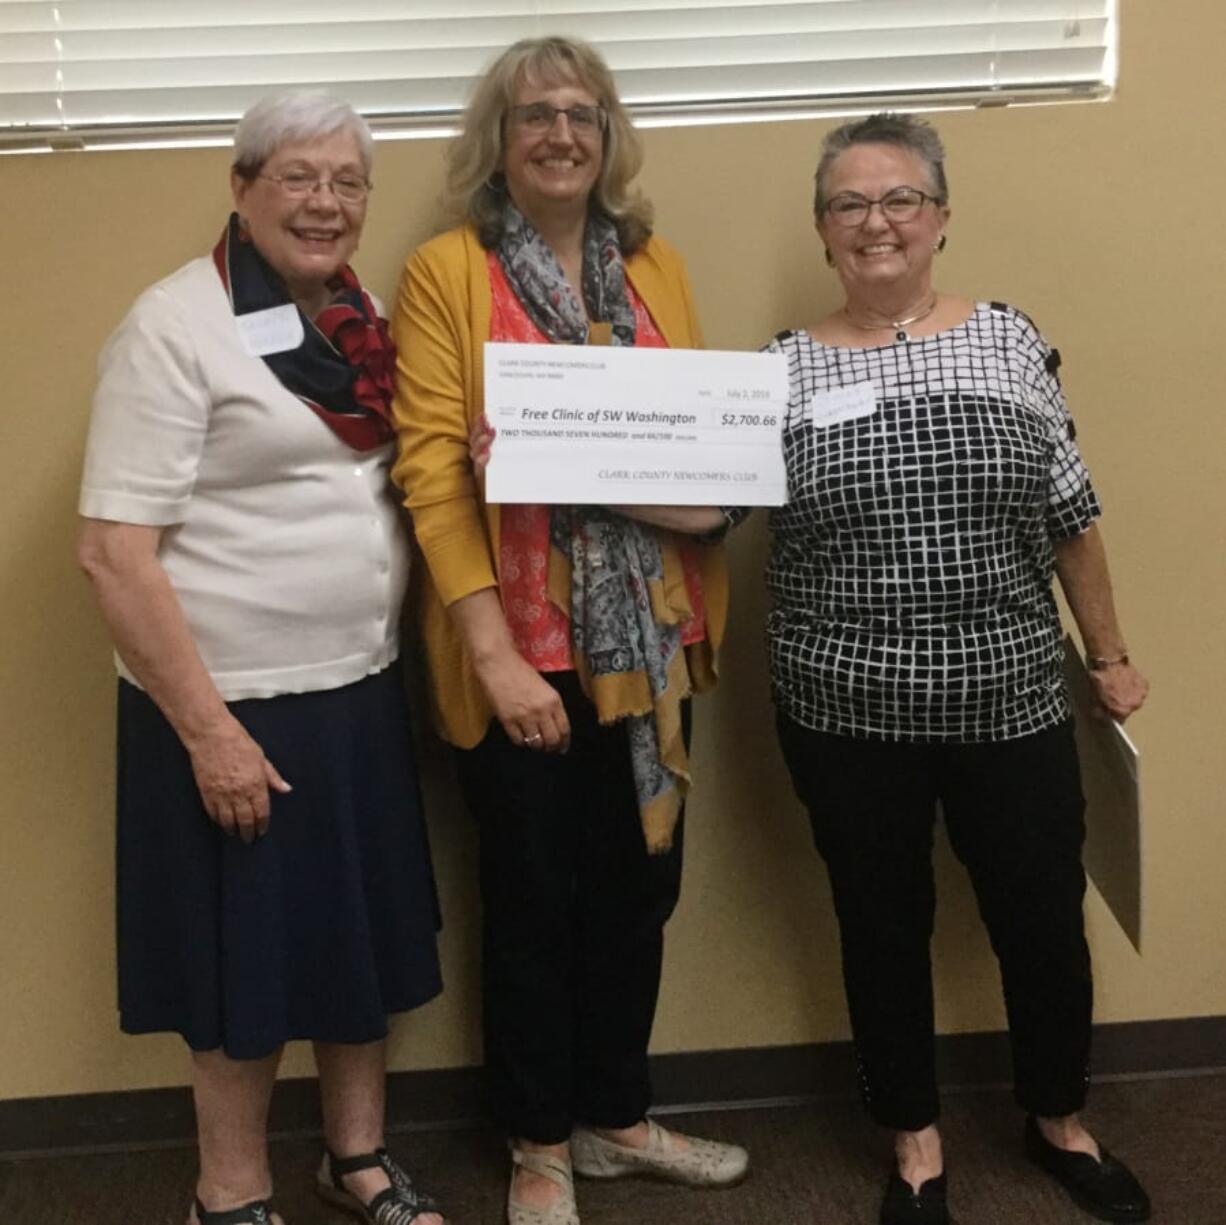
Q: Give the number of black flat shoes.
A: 2